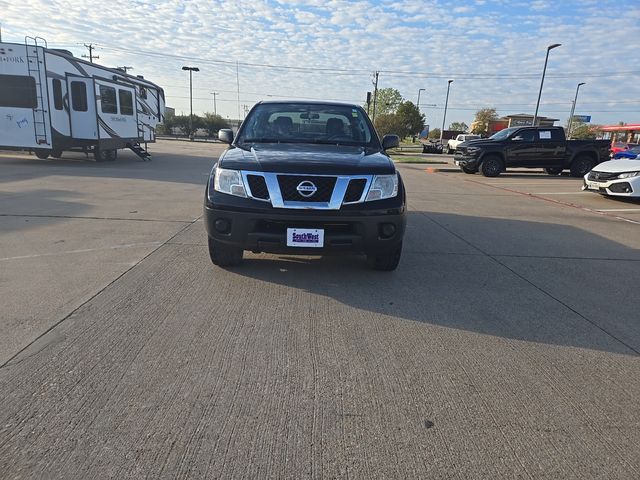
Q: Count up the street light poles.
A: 5